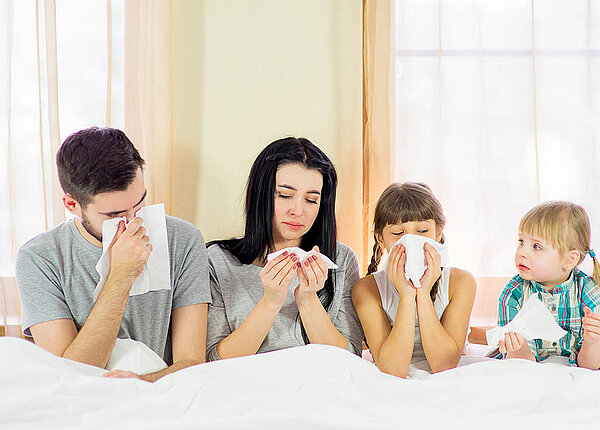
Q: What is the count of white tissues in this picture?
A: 4